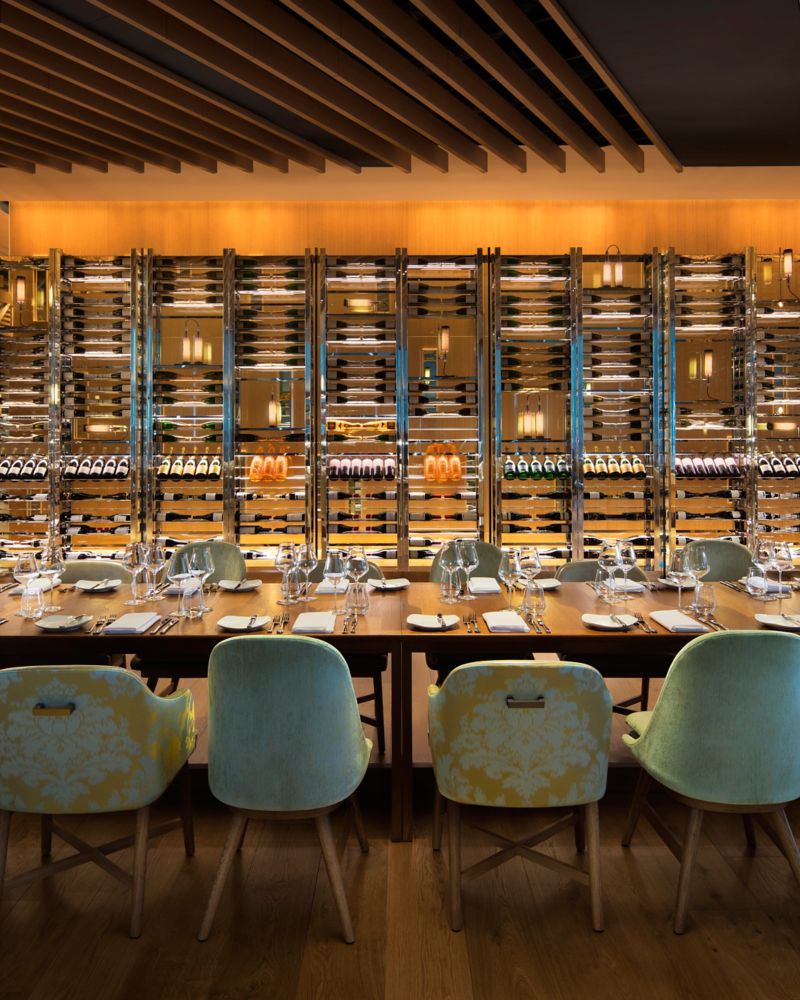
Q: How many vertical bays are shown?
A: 10